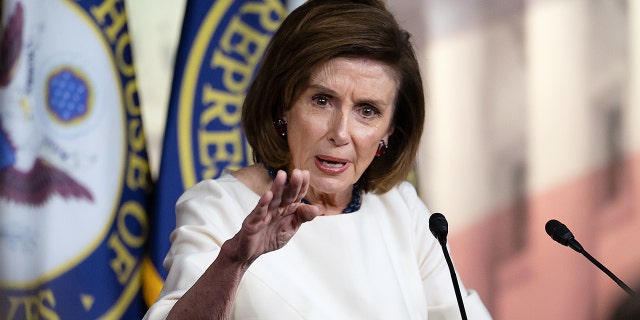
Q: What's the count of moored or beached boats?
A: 0